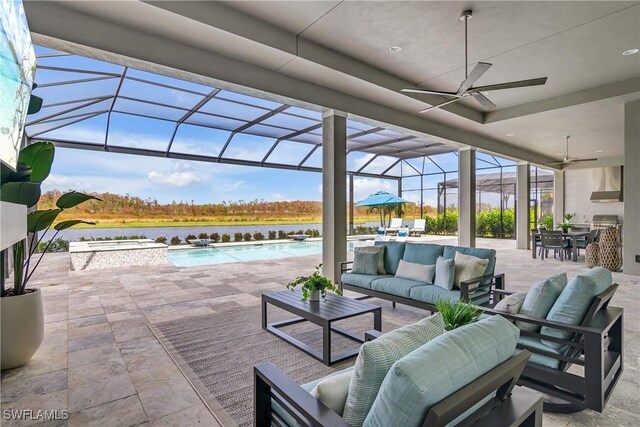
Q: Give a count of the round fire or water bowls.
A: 2